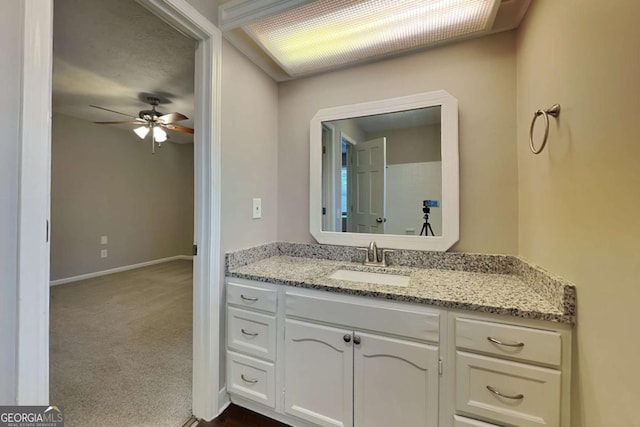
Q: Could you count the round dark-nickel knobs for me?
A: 2